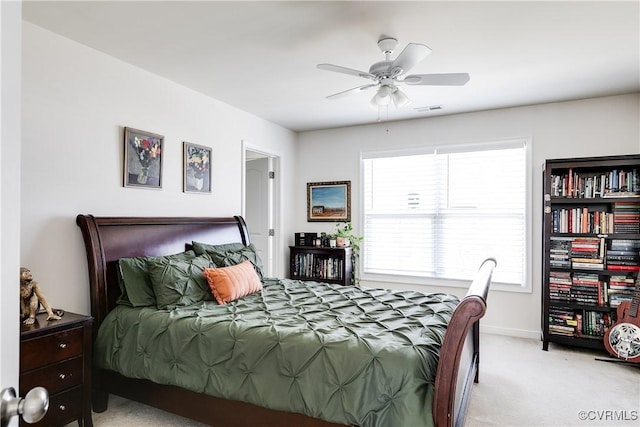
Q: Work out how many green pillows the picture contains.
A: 4